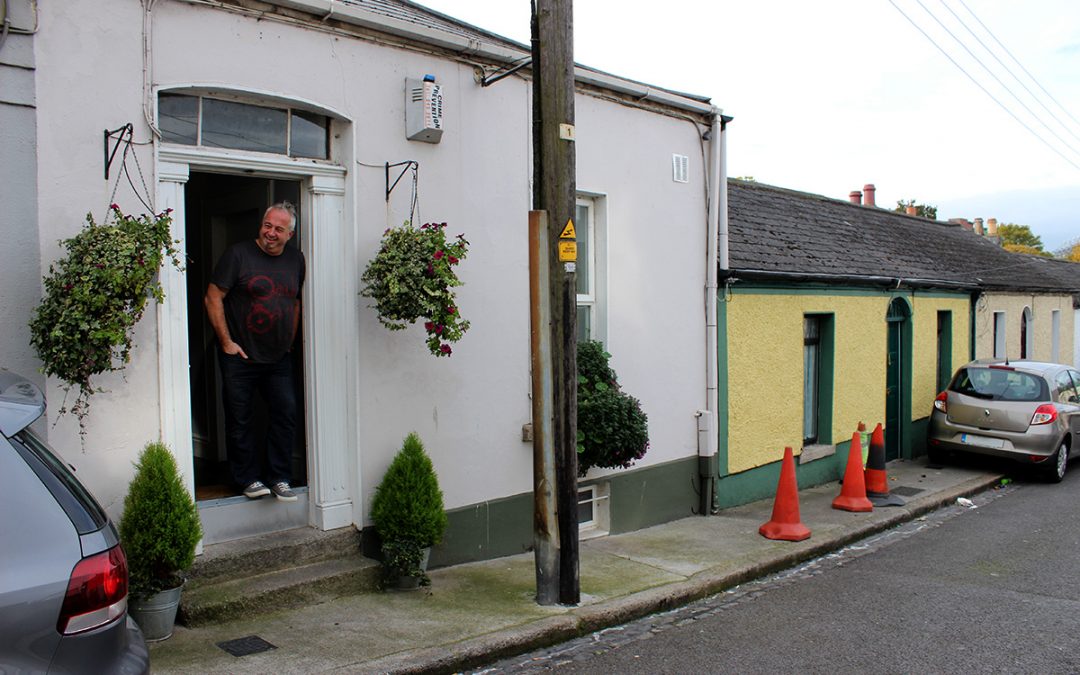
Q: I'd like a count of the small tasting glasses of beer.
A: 0